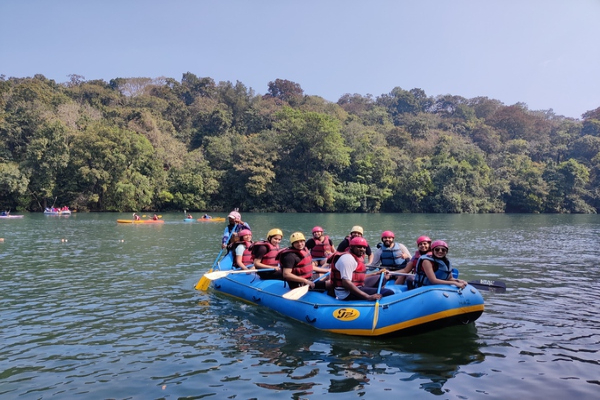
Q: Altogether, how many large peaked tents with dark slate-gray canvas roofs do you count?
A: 0